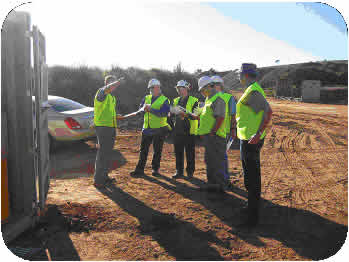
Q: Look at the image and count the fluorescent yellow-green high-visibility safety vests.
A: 6